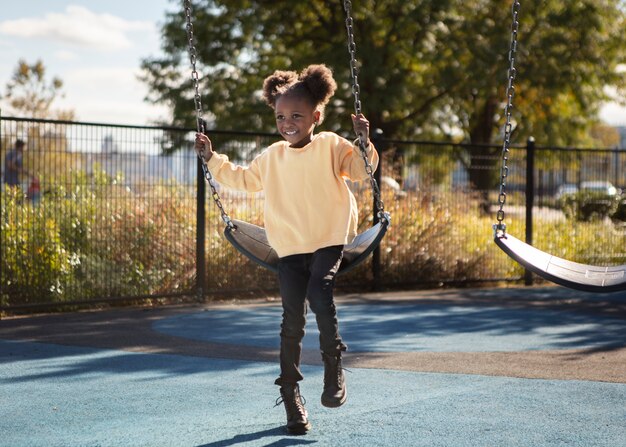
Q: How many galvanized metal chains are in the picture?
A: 3